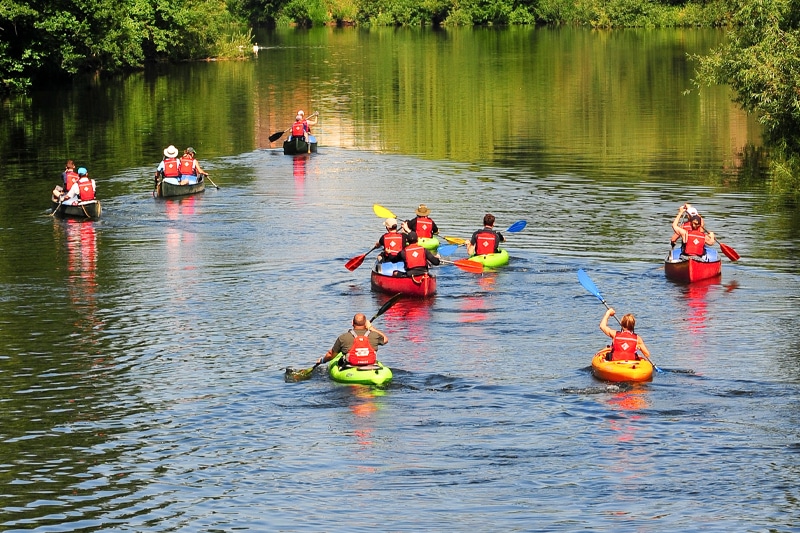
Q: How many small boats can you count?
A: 9